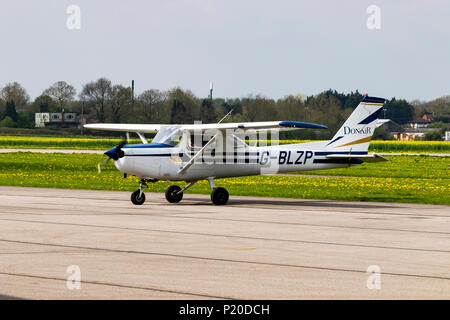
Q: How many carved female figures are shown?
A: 0